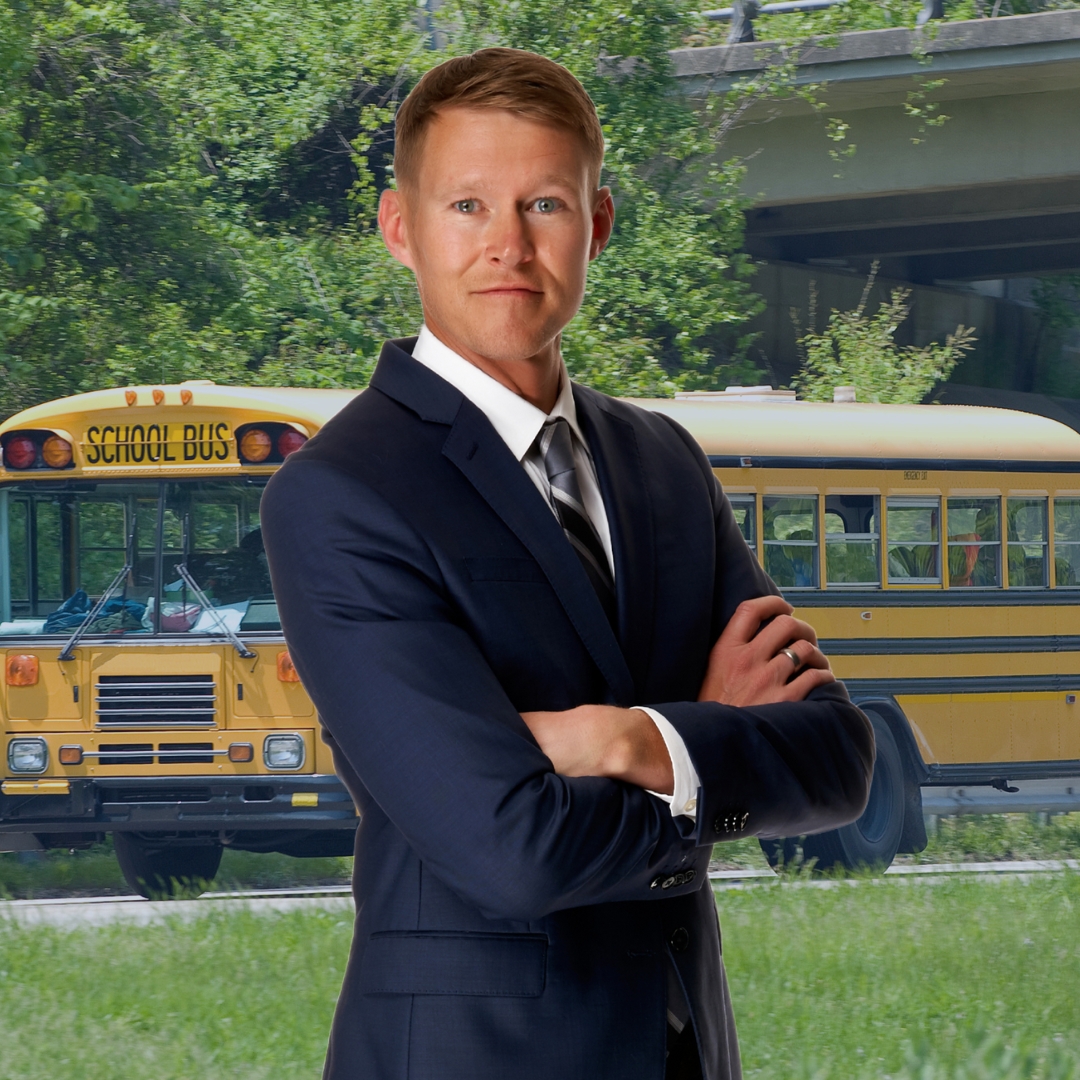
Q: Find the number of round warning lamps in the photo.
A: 4